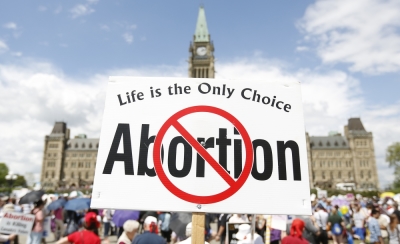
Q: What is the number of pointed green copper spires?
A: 1